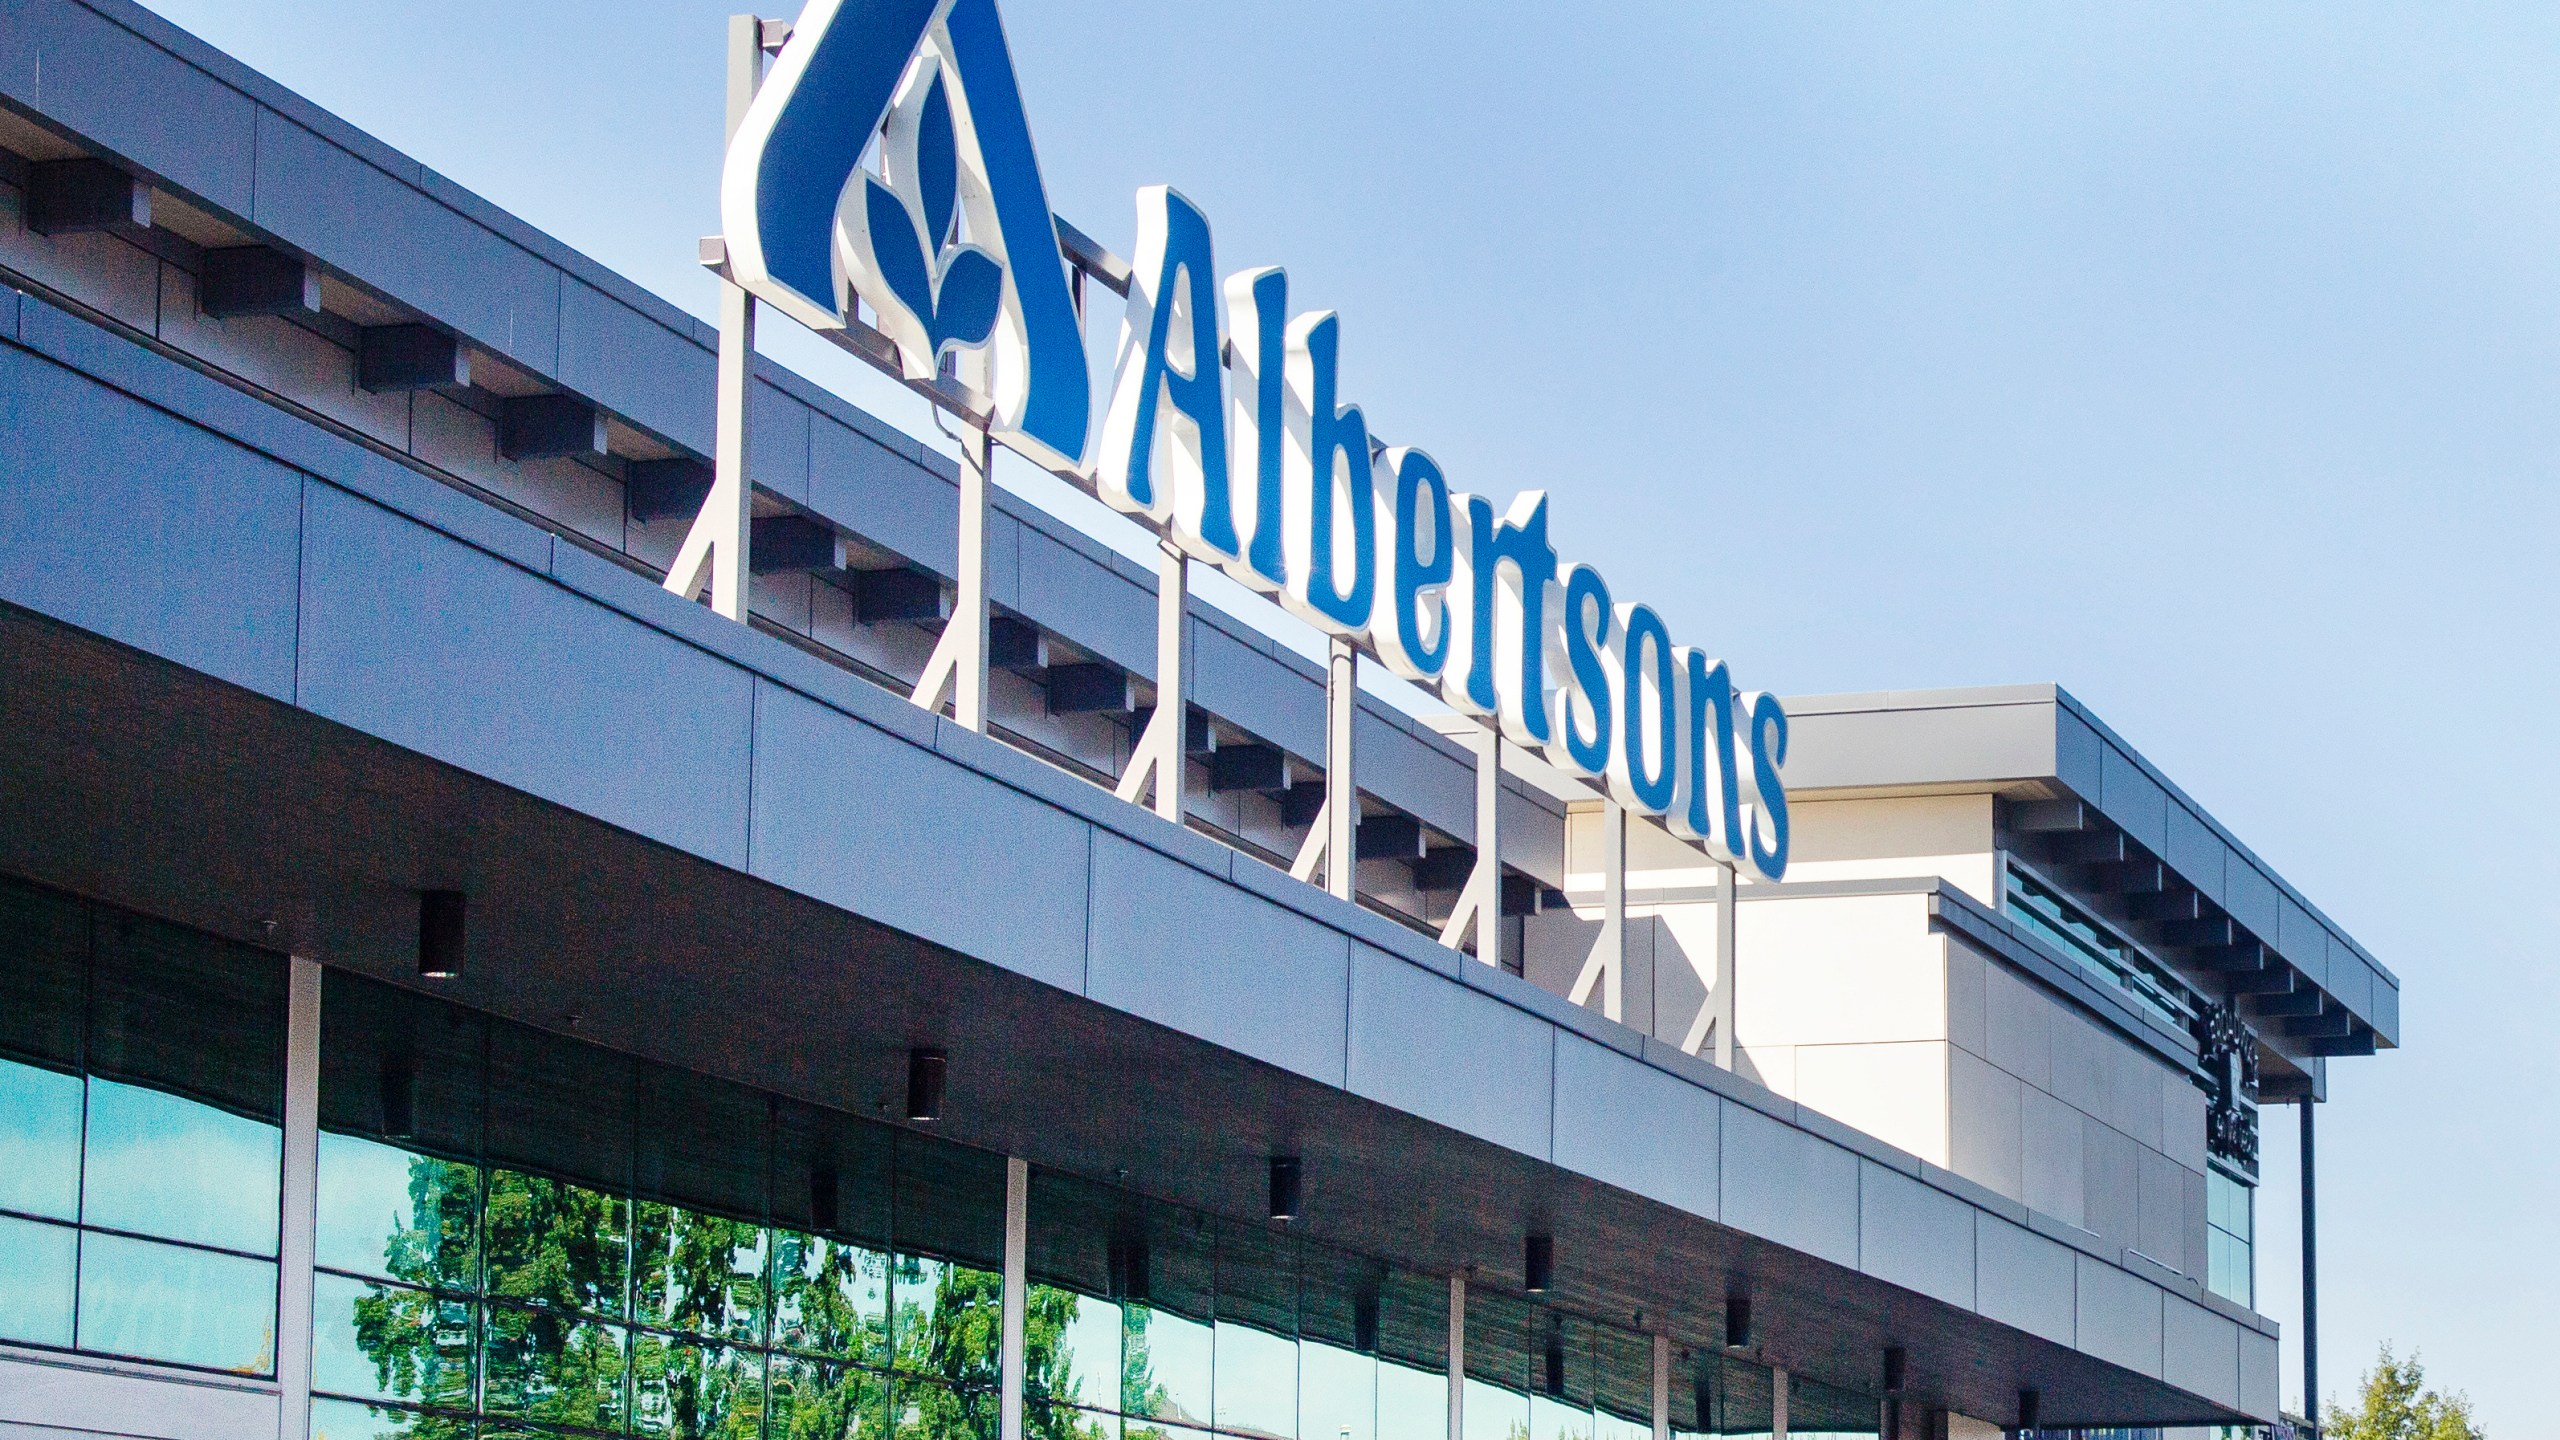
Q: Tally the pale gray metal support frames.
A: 7